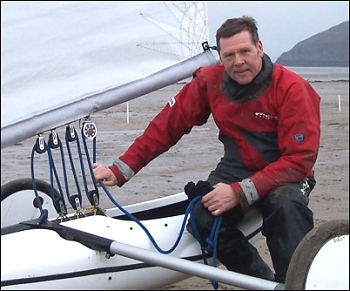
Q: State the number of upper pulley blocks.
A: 4